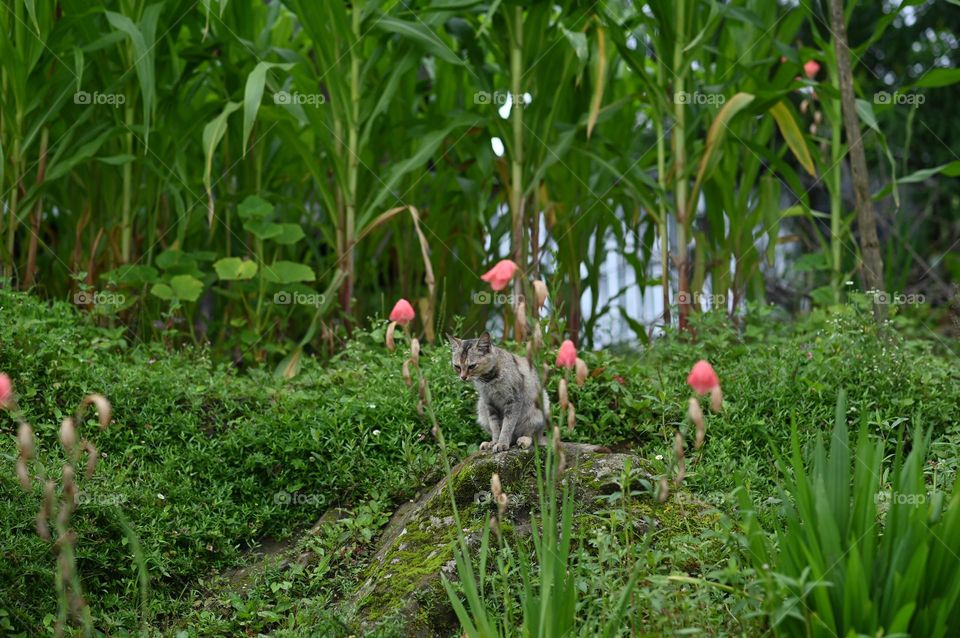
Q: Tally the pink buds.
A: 6